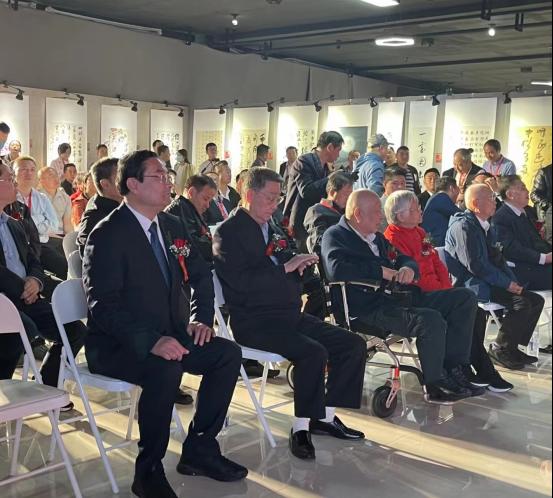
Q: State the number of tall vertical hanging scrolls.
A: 12